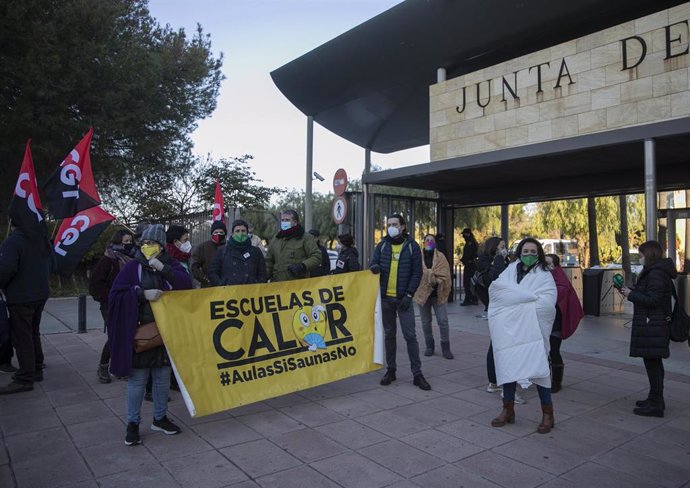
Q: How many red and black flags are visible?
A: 4